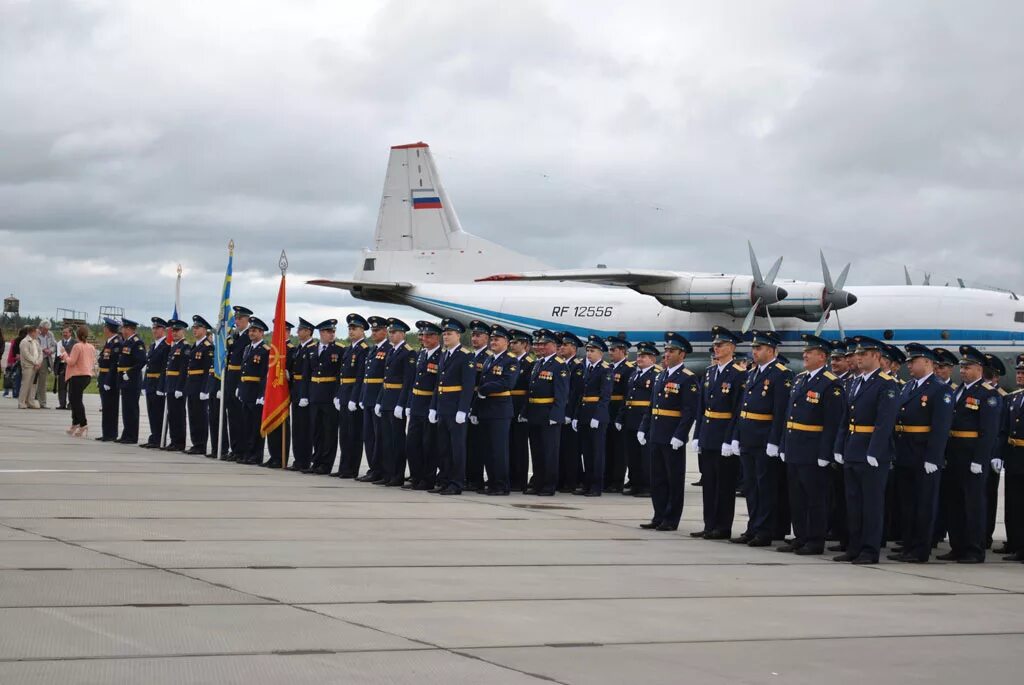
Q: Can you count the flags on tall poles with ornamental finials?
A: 3